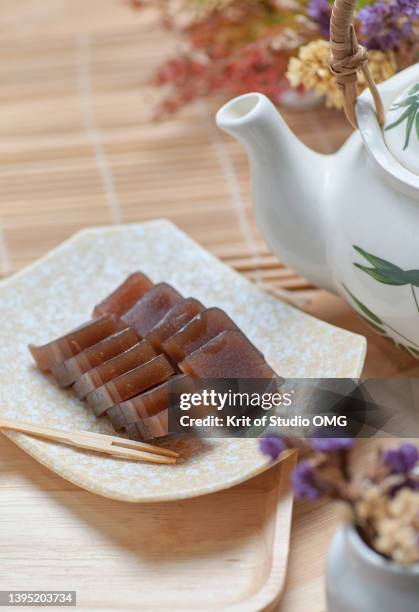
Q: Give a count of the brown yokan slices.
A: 11